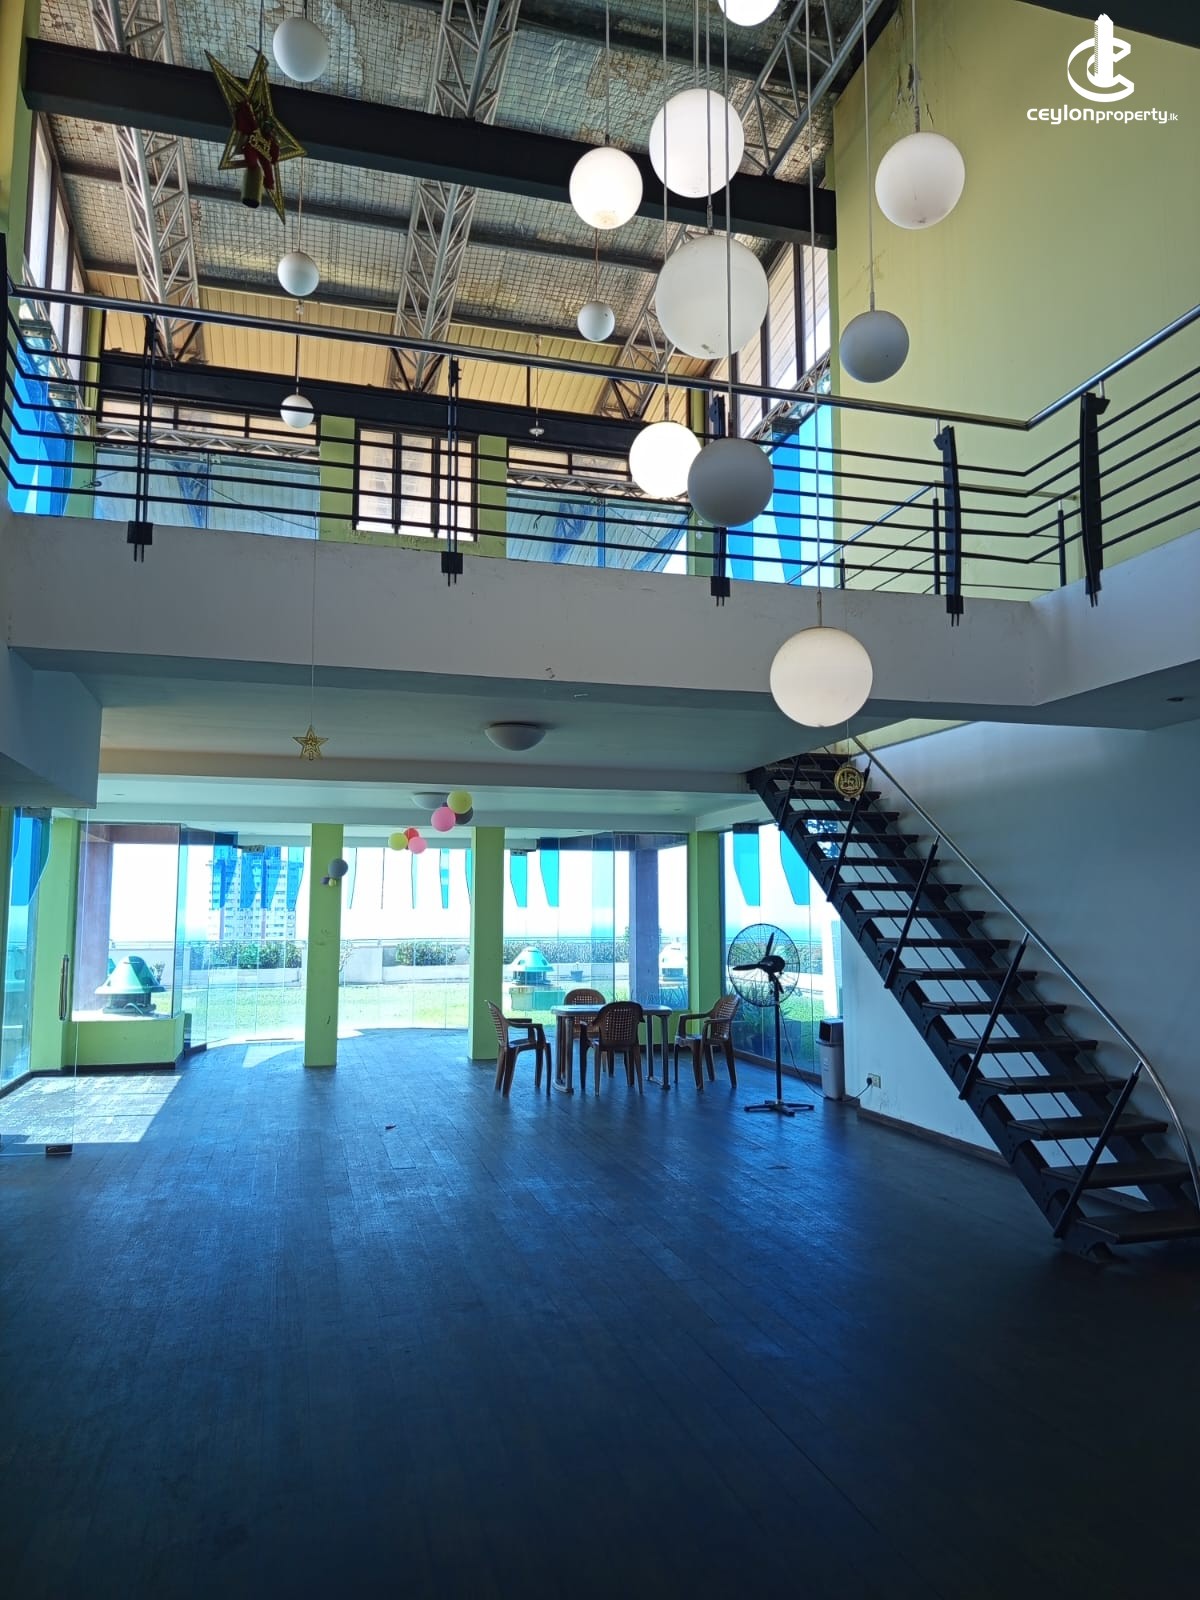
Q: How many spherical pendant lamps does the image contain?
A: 13